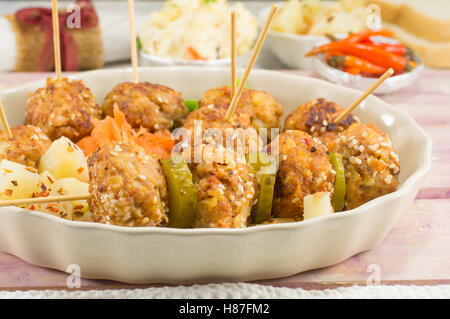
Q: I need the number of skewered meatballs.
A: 10